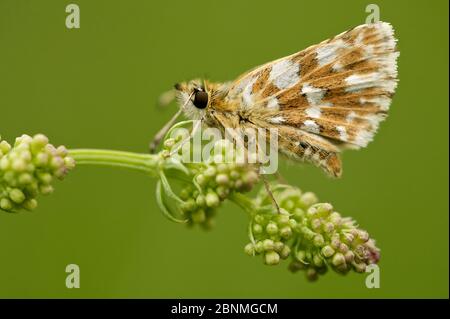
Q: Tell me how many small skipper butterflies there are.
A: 1